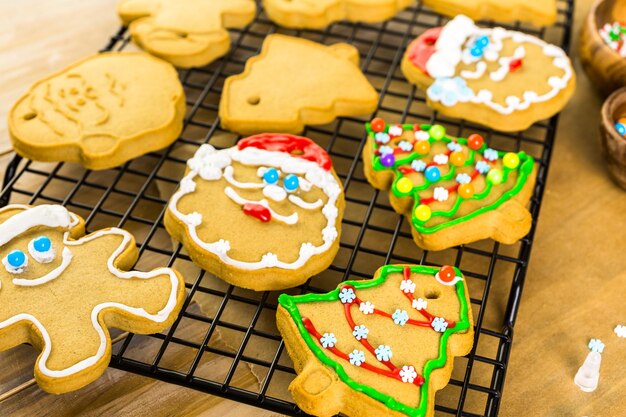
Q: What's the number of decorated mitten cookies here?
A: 0